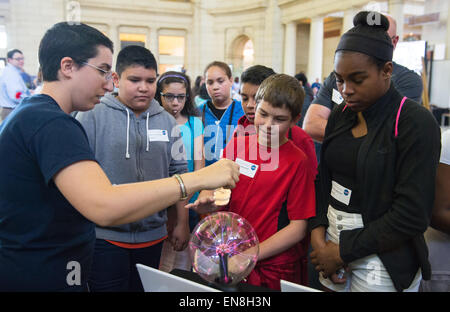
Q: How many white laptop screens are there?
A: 2